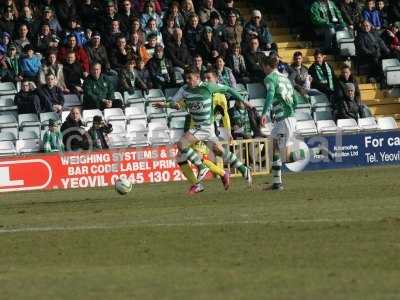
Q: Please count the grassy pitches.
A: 1